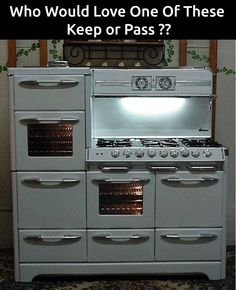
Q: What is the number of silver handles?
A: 11